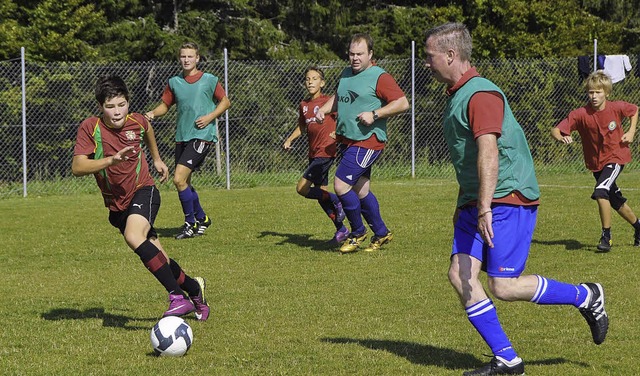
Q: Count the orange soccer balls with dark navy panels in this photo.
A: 0